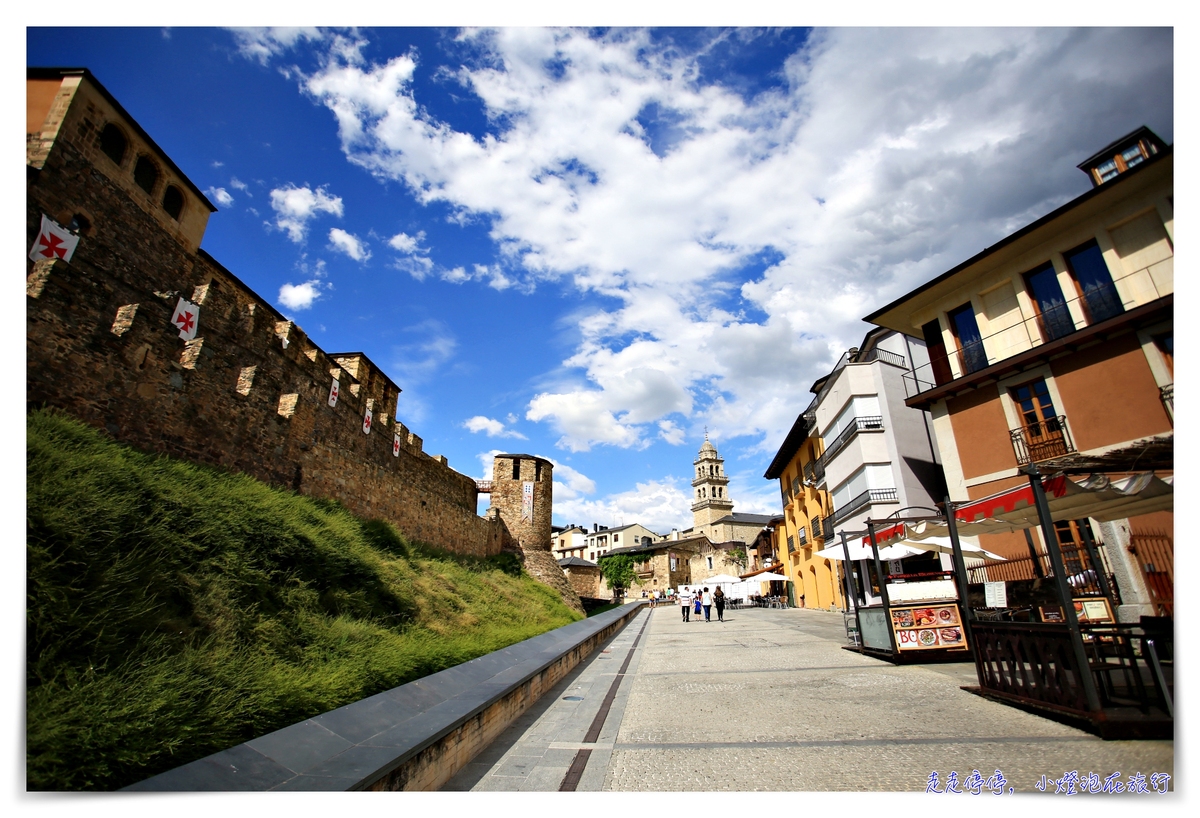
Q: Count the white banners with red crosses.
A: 5